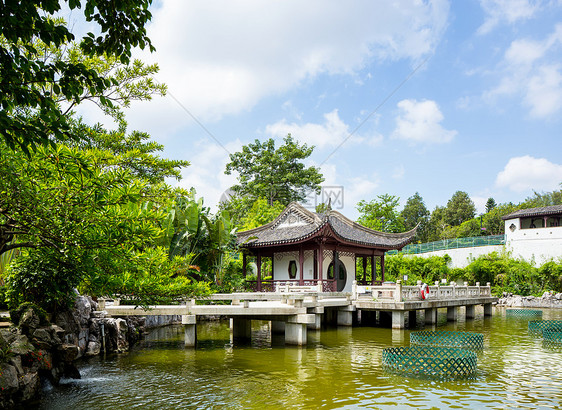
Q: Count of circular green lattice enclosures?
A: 5